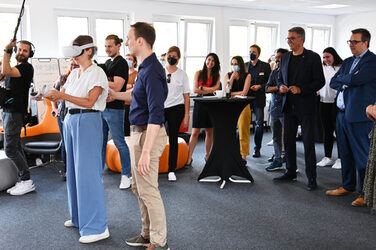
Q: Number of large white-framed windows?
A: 5